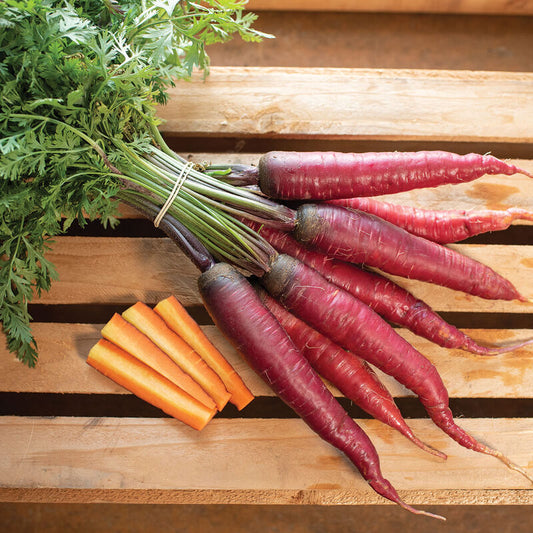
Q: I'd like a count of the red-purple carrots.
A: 7